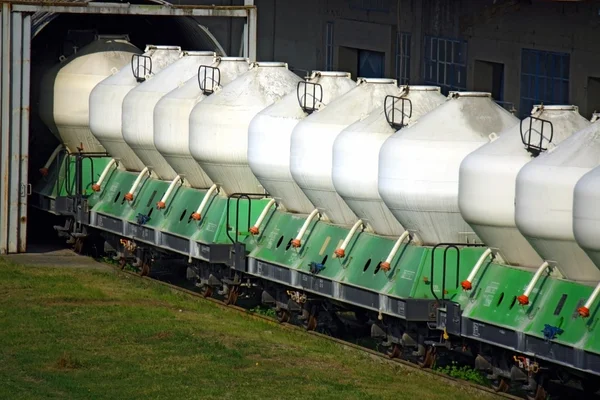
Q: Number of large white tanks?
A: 12